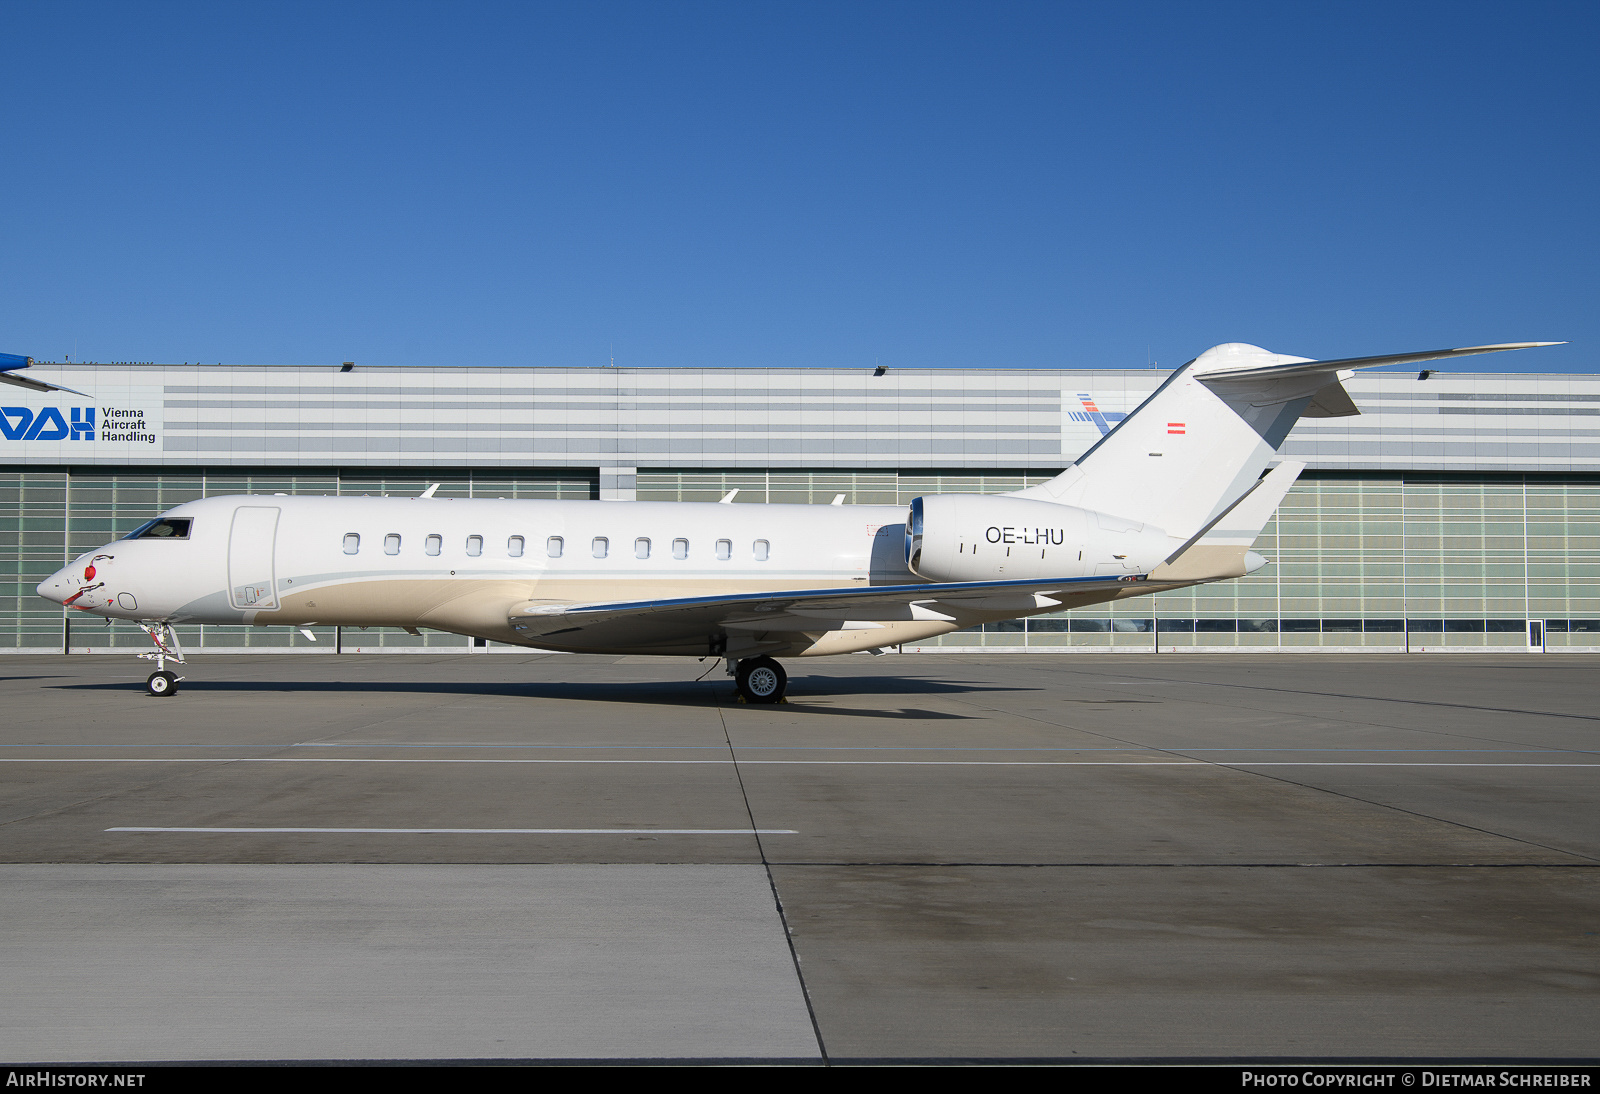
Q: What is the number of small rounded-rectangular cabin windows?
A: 11